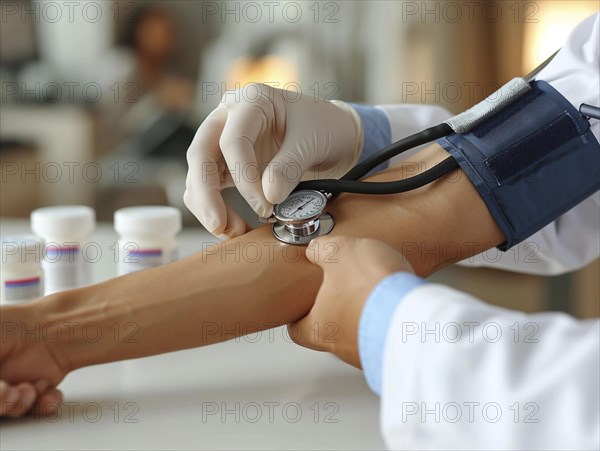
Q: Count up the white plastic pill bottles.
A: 3